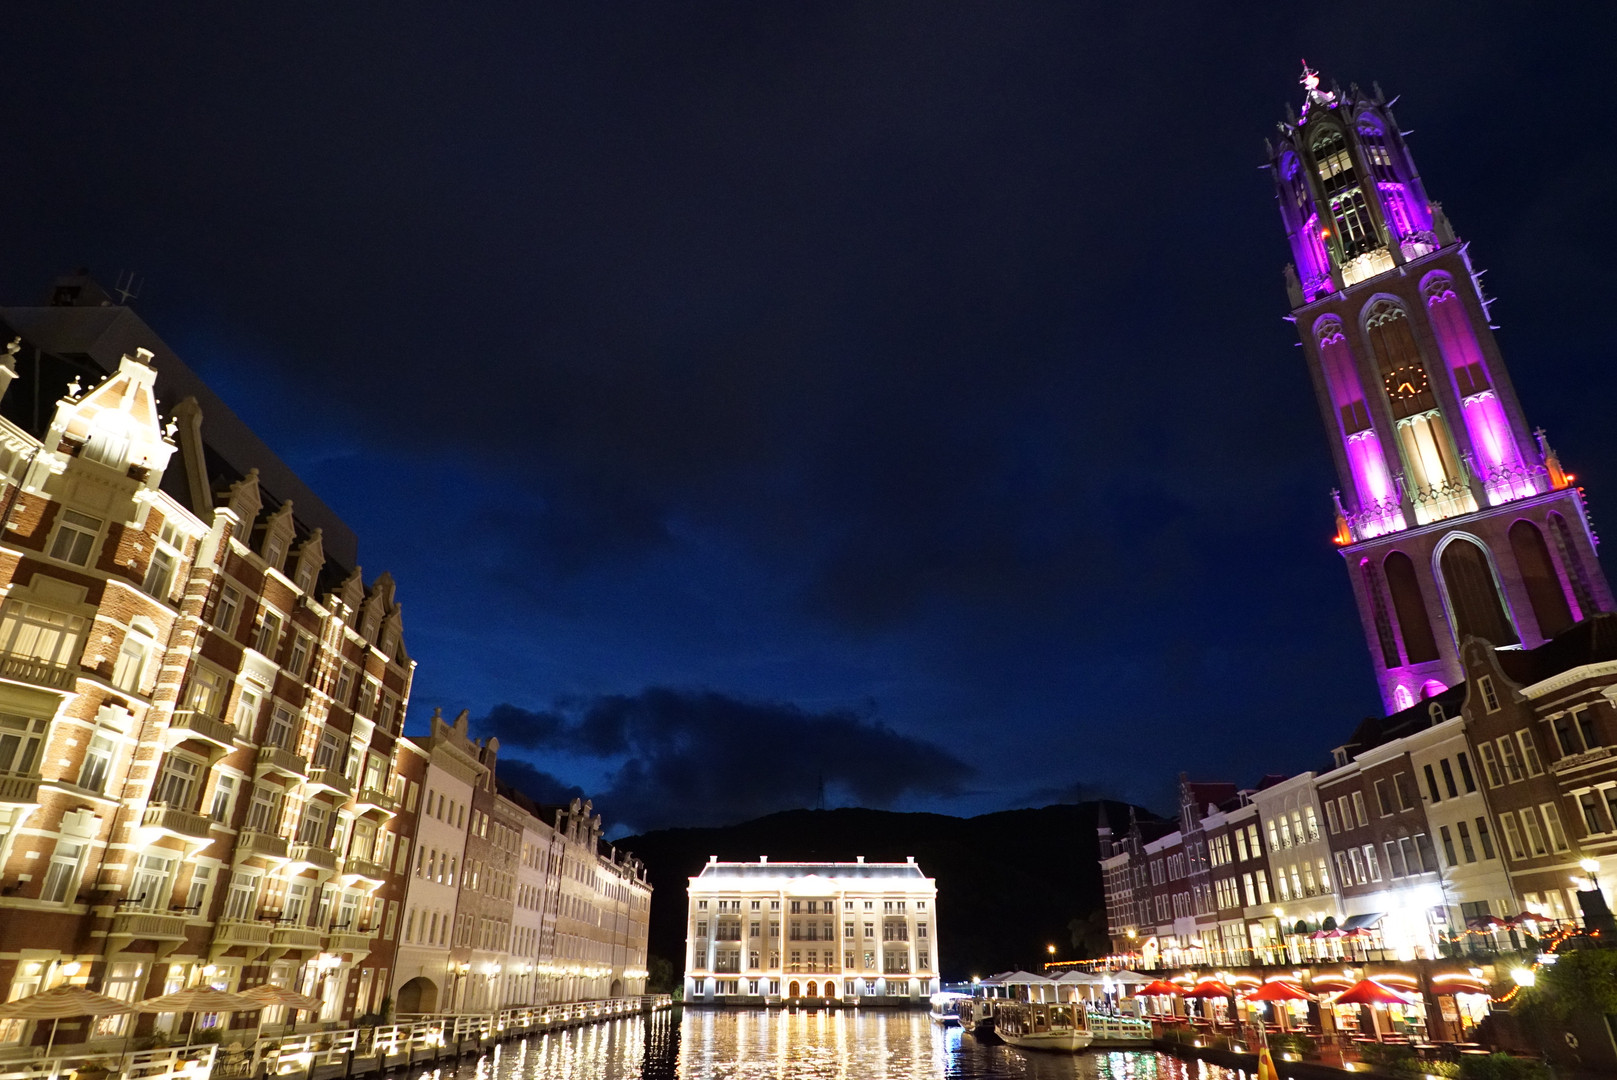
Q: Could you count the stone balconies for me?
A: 14